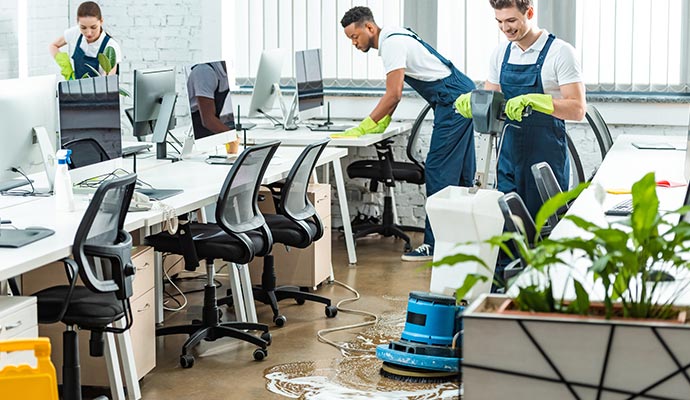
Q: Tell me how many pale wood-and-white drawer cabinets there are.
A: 3